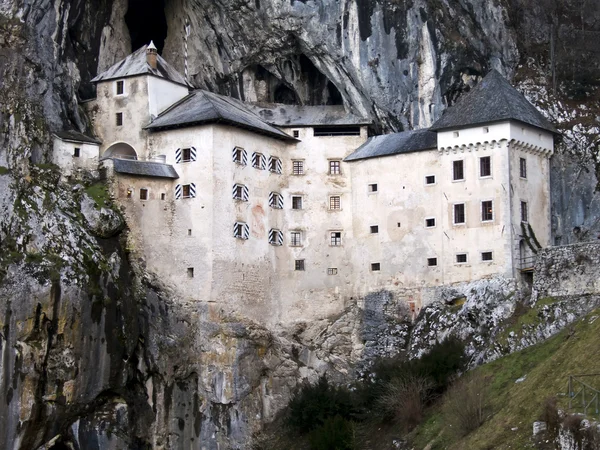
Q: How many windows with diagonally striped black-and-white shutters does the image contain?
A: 9